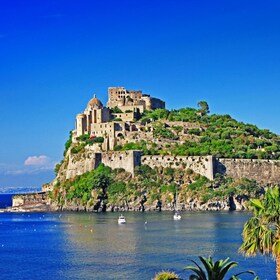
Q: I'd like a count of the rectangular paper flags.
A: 0